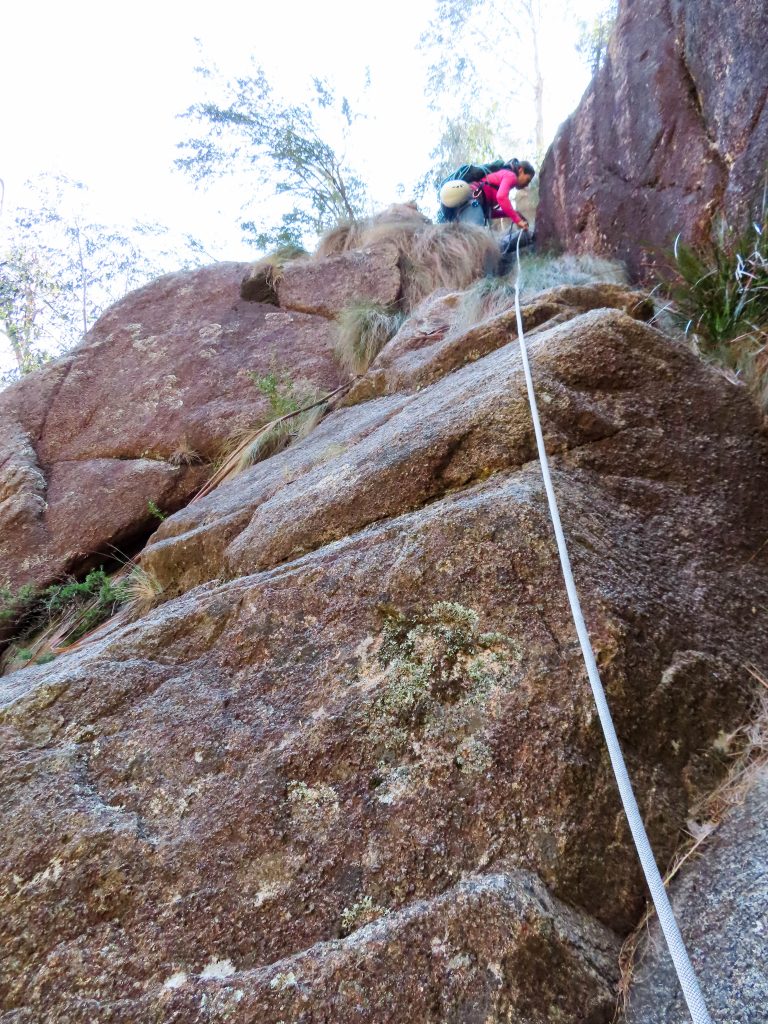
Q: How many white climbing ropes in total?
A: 1